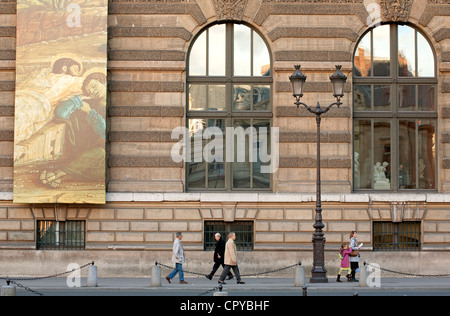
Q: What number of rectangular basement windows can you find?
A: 3